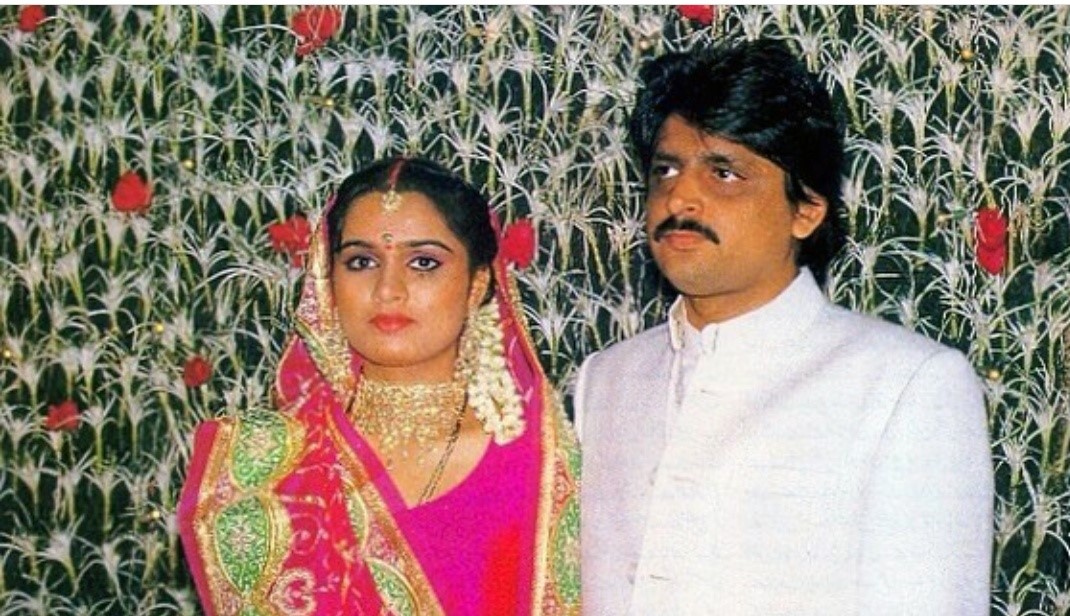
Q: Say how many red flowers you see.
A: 9